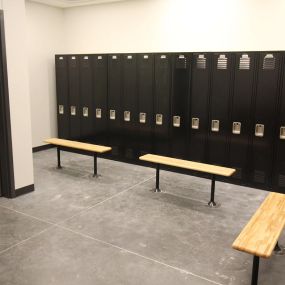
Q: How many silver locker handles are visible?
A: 14